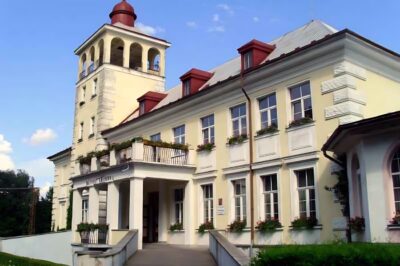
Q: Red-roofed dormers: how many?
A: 3